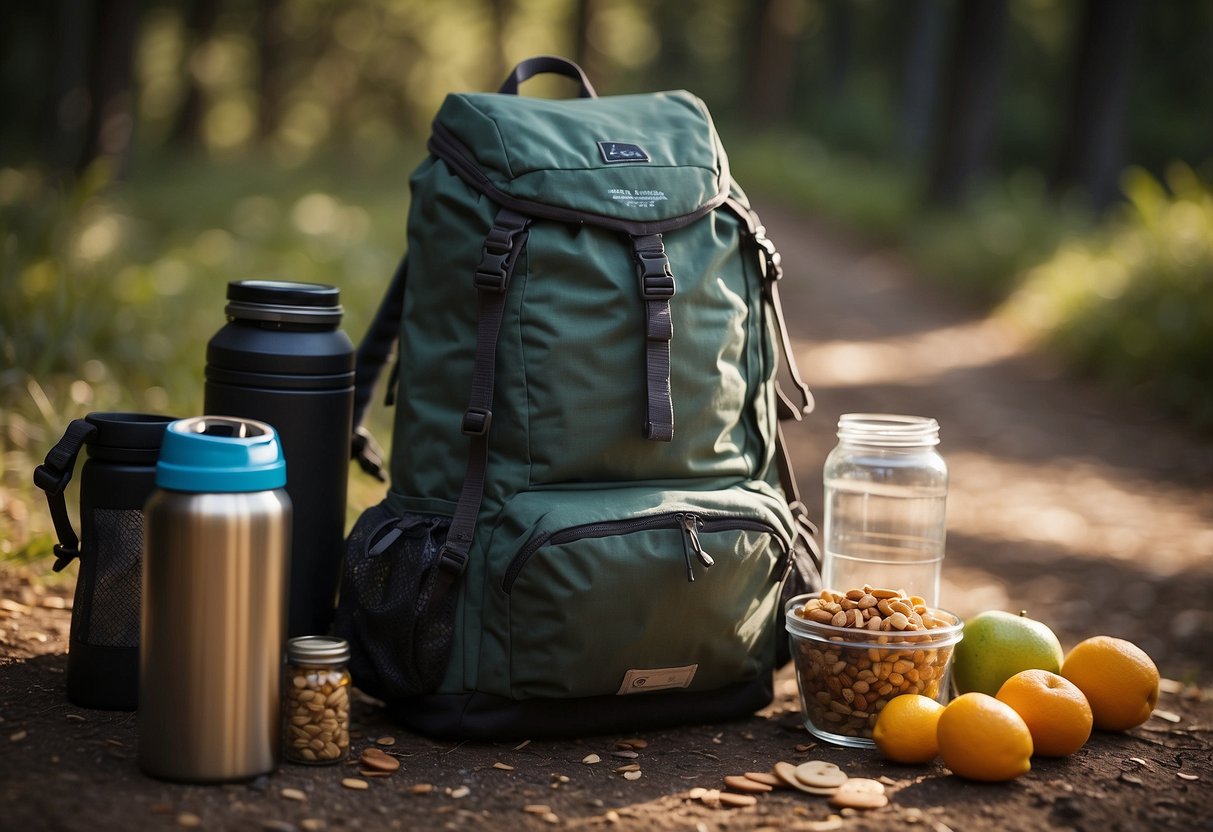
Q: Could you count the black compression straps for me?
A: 3